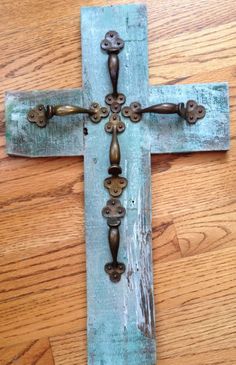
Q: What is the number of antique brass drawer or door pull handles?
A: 5